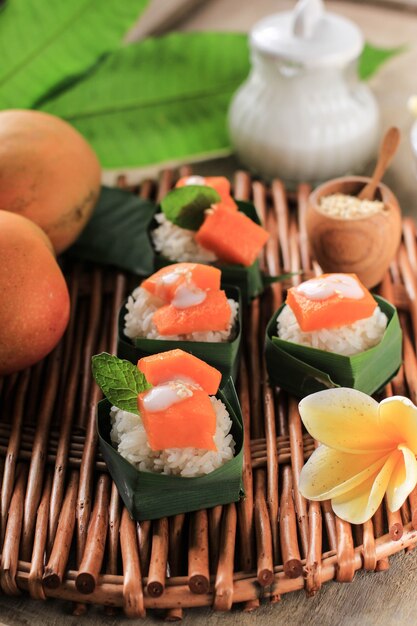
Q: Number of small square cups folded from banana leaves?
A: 4